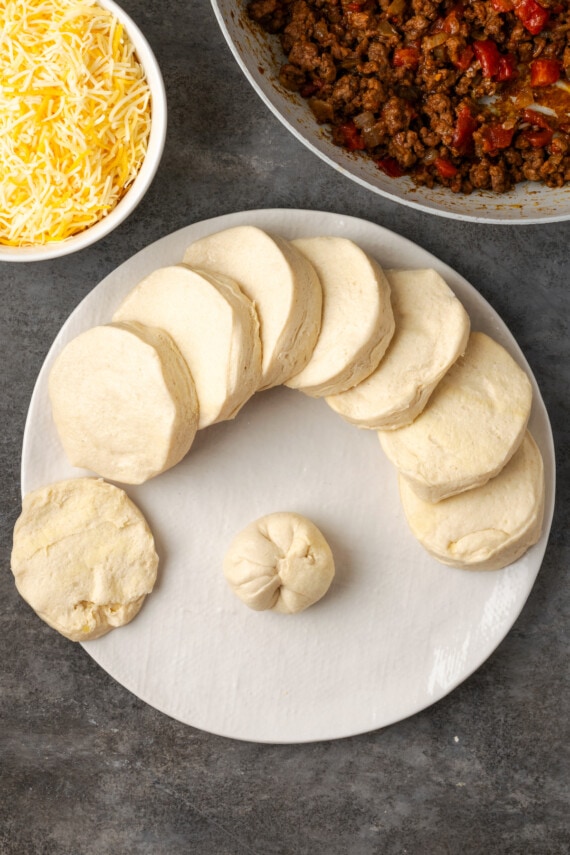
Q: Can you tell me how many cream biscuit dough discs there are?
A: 8